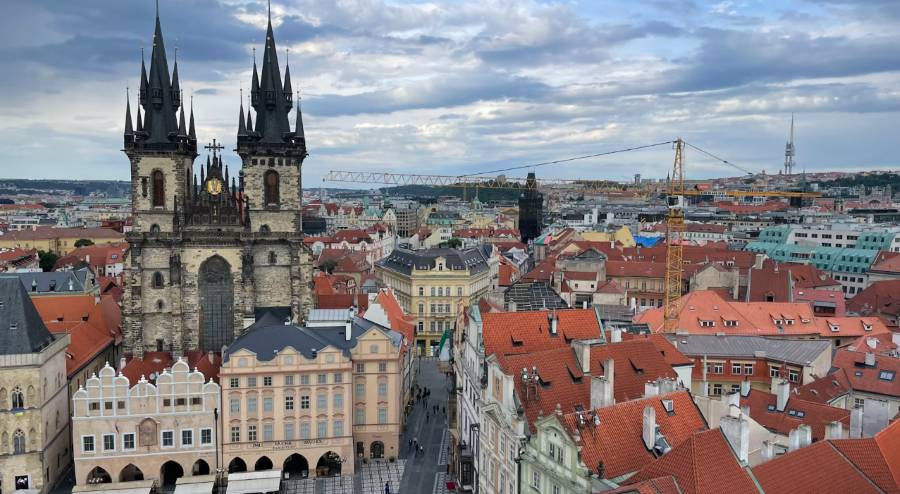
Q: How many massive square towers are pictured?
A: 2